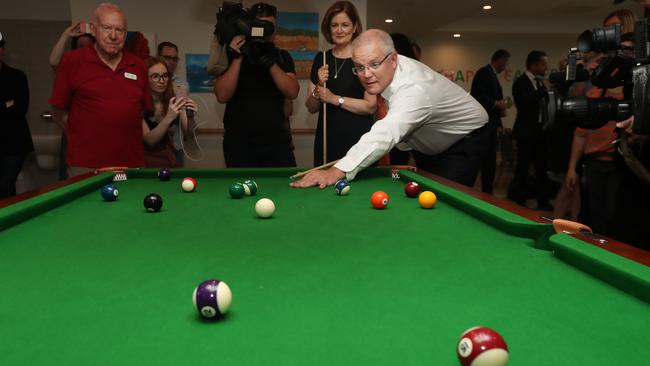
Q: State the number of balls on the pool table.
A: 13